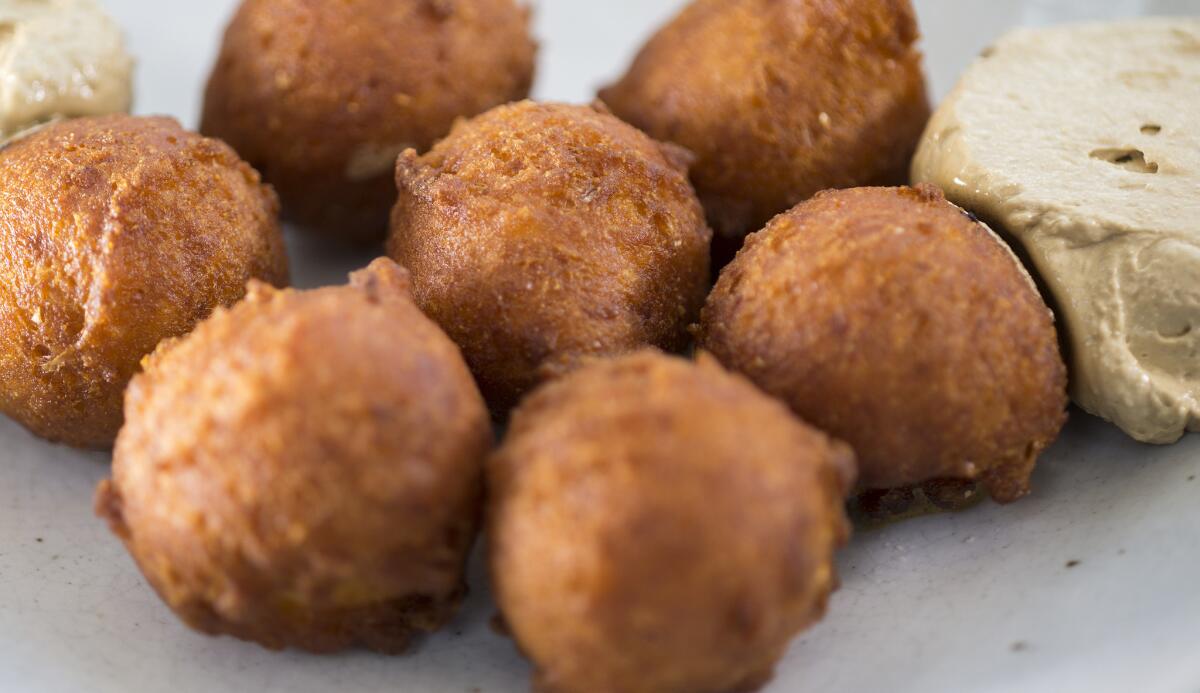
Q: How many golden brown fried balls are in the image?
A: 7